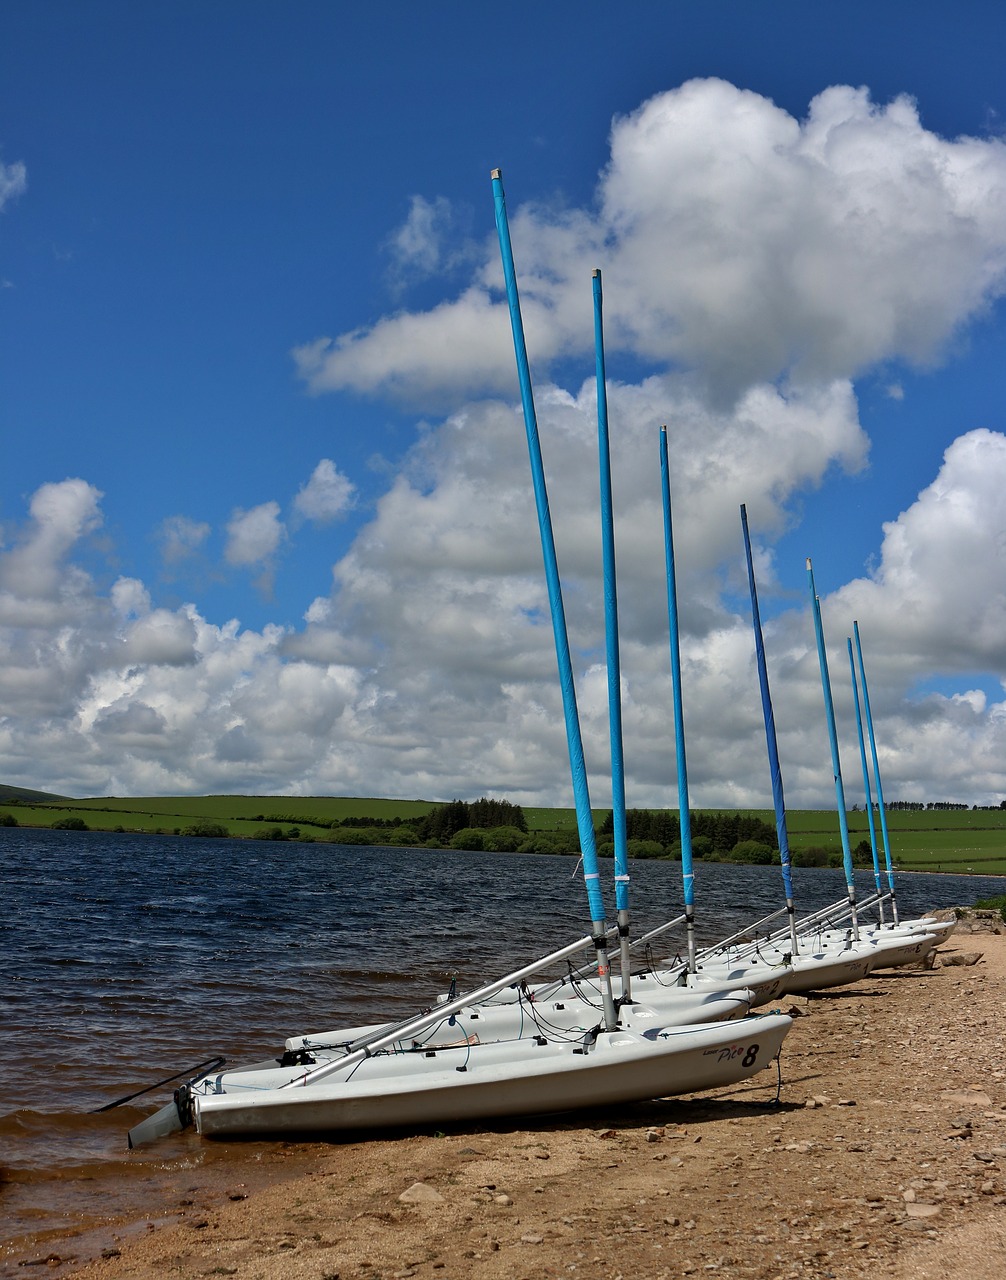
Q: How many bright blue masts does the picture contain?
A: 6